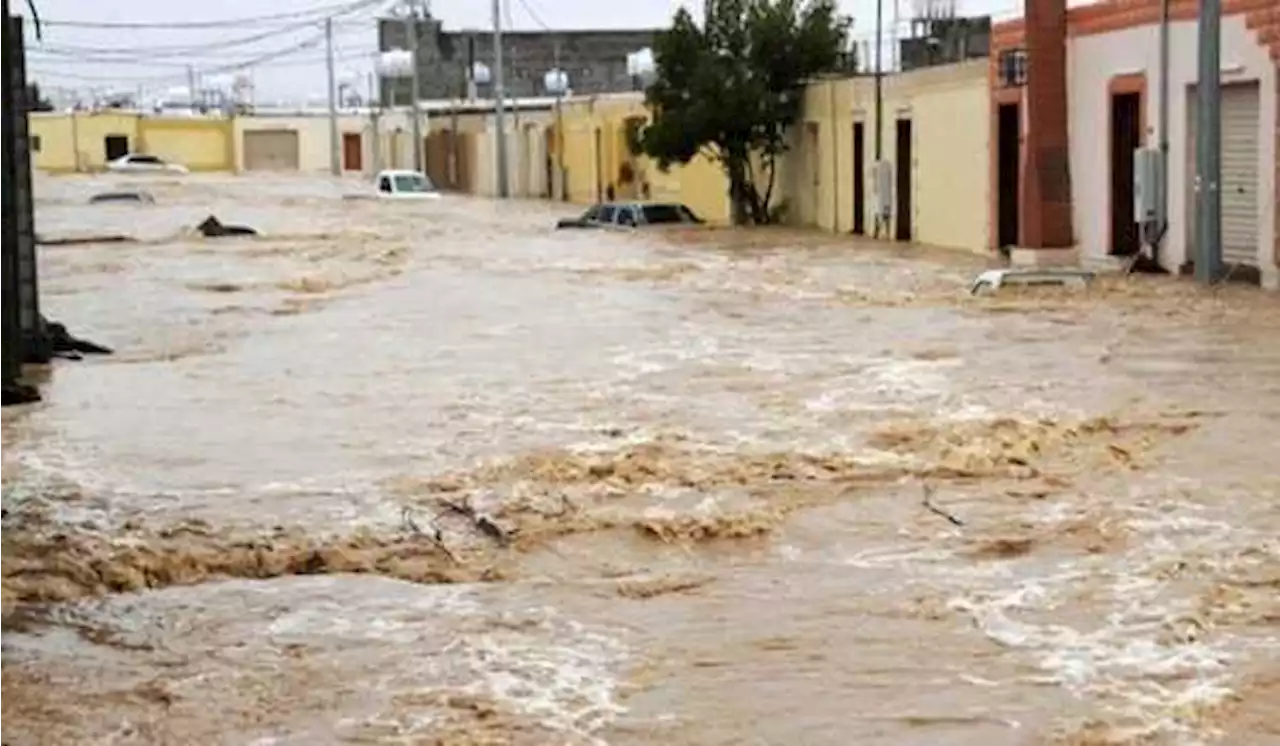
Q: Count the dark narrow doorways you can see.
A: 4